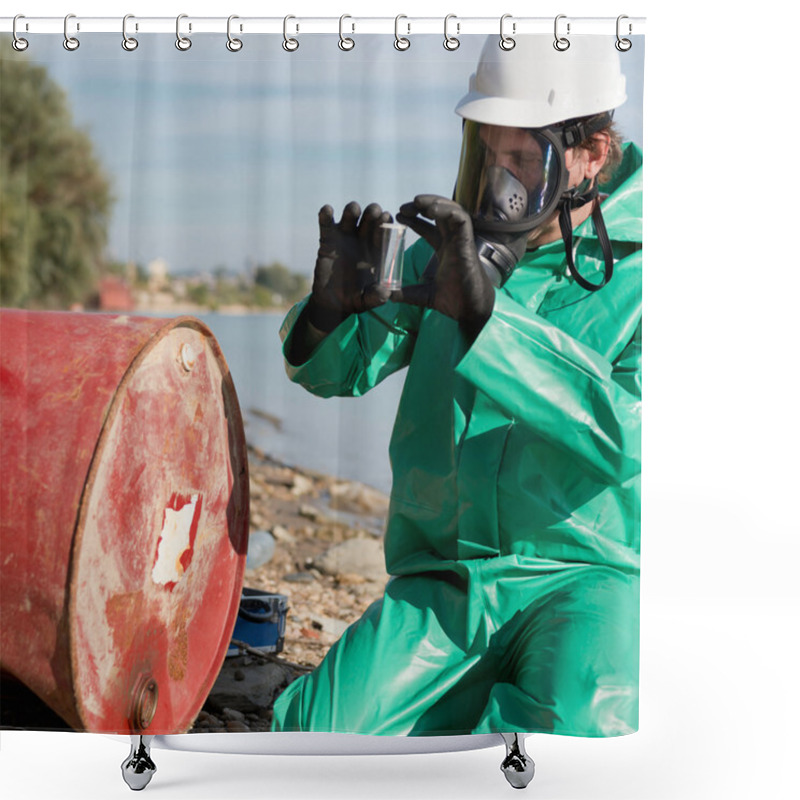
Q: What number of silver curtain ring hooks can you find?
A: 12